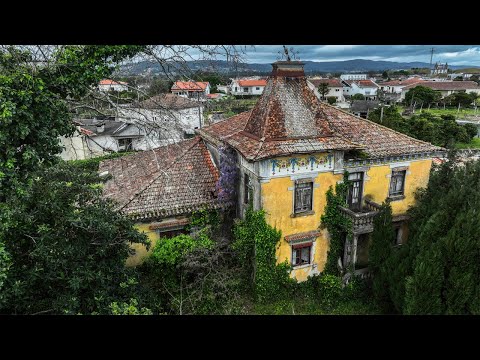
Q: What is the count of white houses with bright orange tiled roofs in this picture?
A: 3